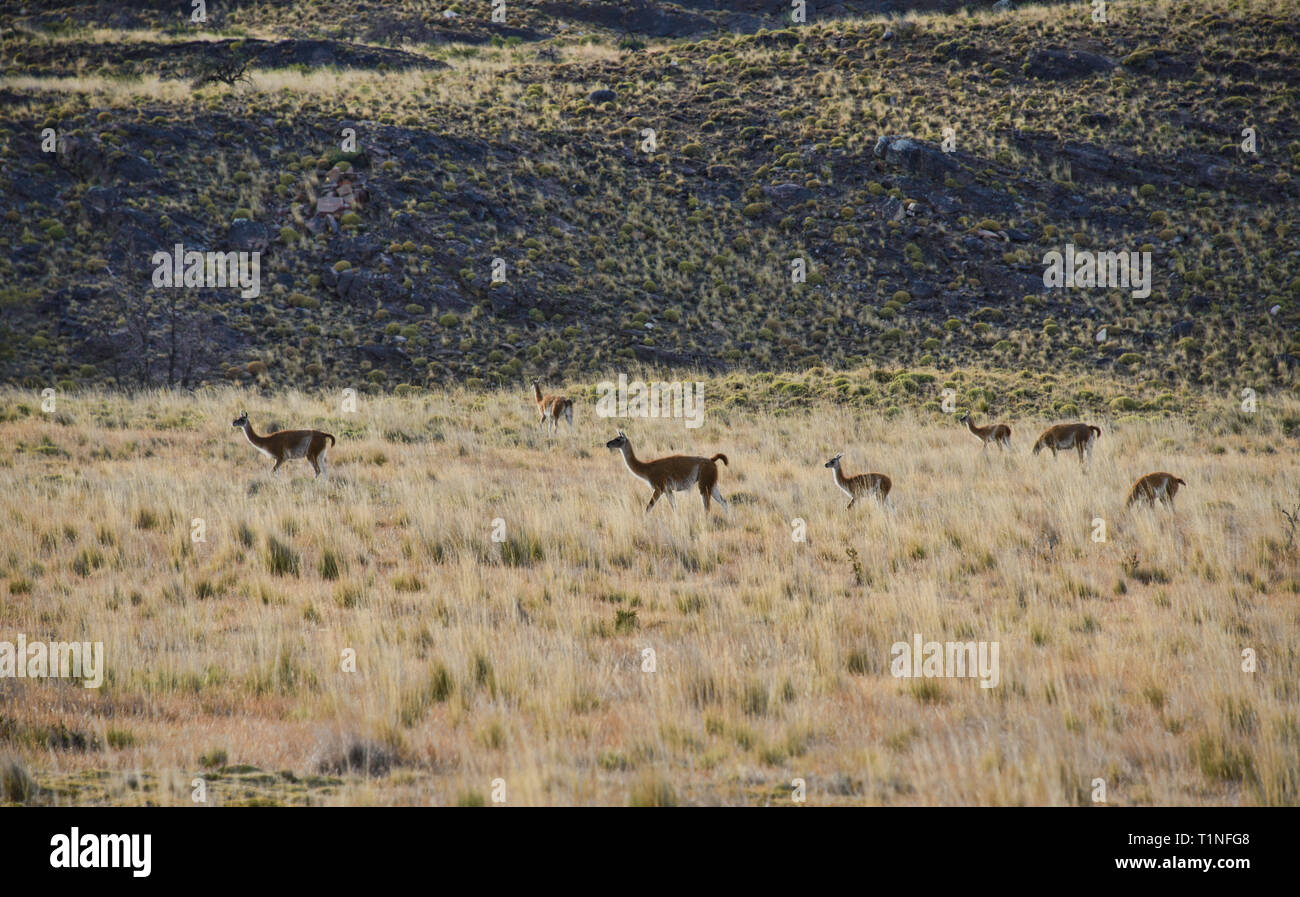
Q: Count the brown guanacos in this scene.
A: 7